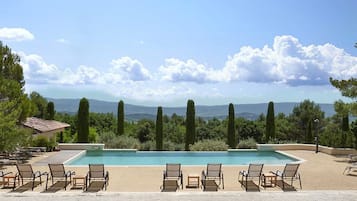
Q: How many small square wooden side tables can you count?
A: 4